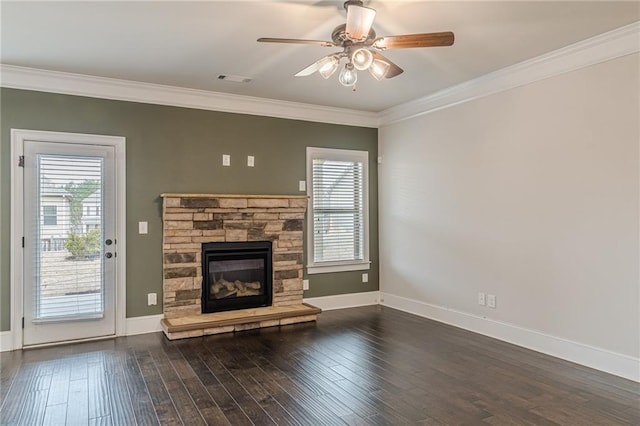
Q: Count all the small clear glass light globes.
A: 4